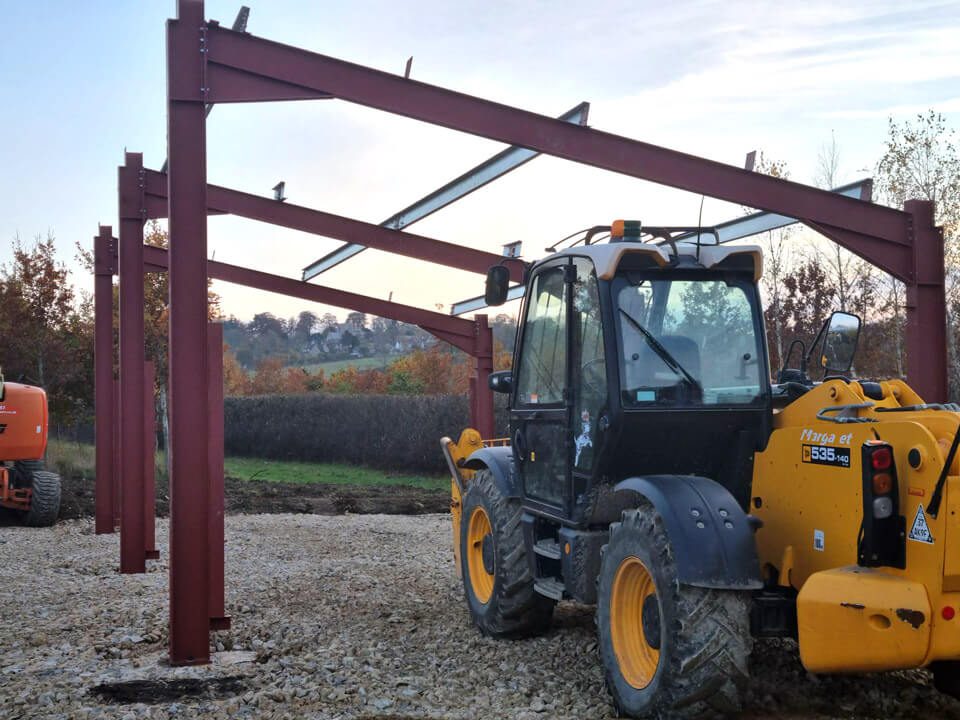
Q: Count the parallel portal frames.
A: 3